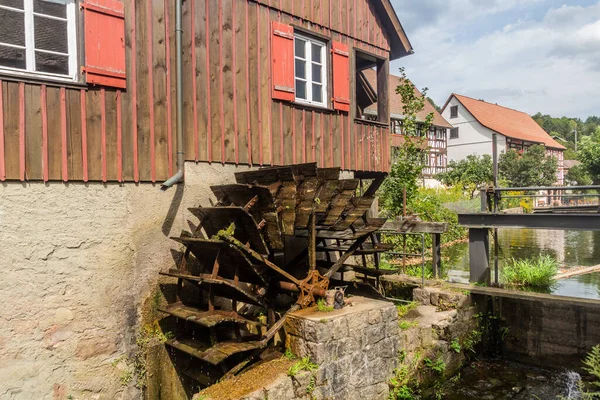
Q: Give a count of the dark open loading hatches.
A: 1